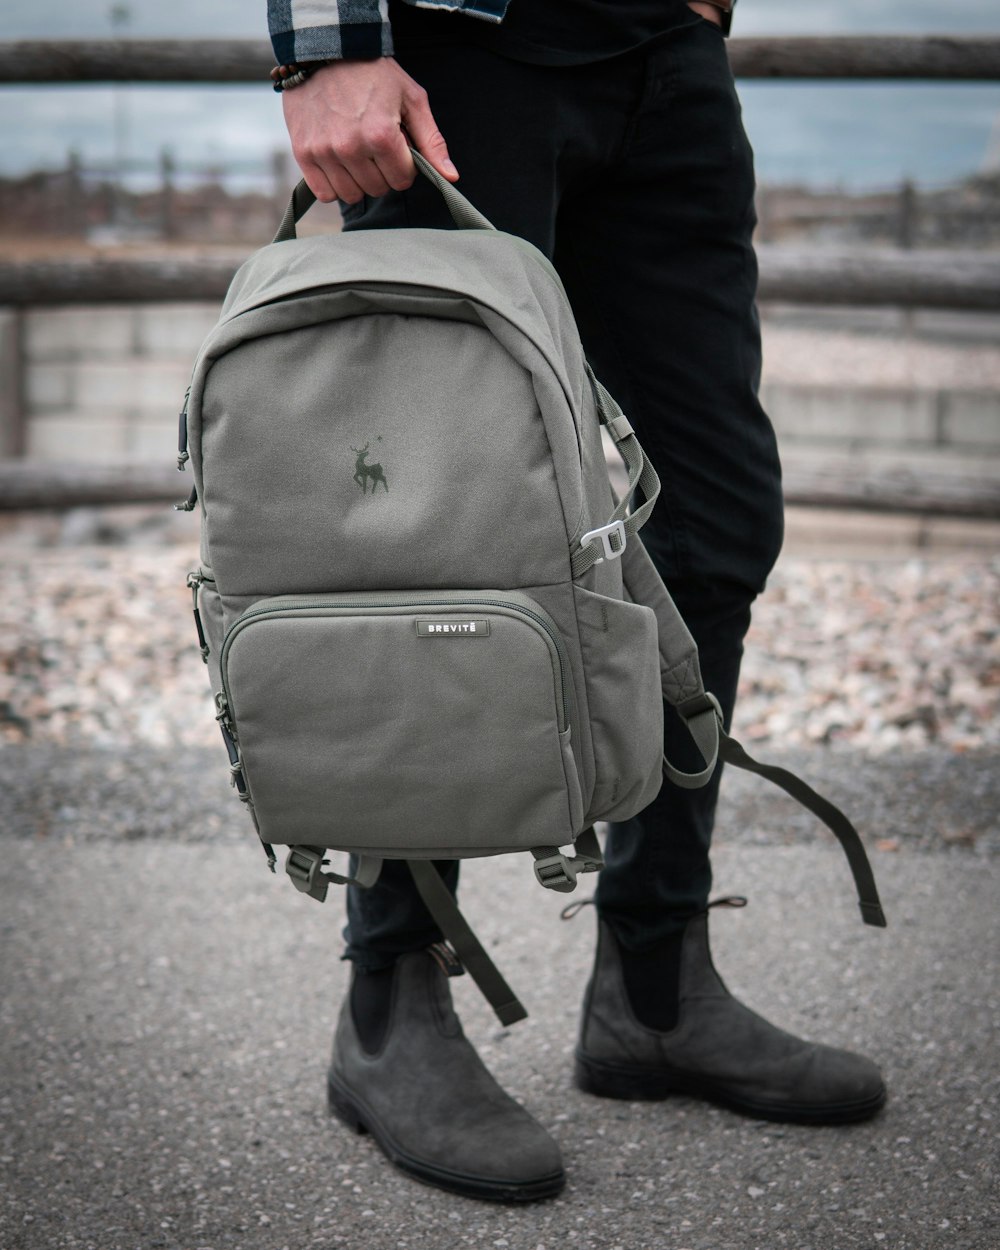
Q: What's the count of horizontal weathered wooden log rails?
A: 3